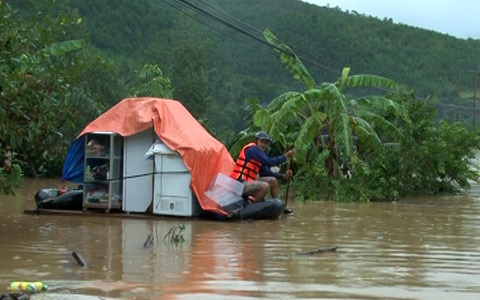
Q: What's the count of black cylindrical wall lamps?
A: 0